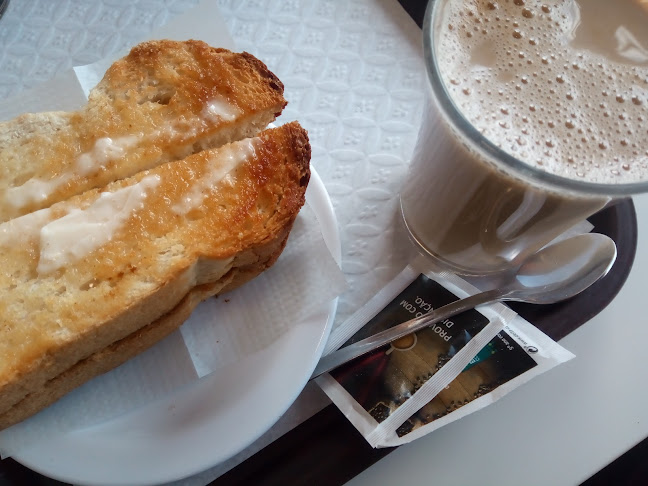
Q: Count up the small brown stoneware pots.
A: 0